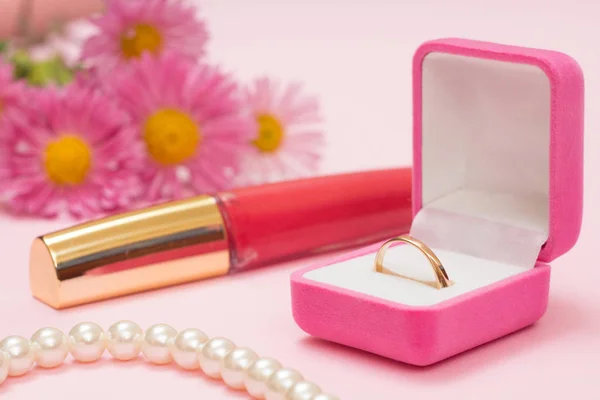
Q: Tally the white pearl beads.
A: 13